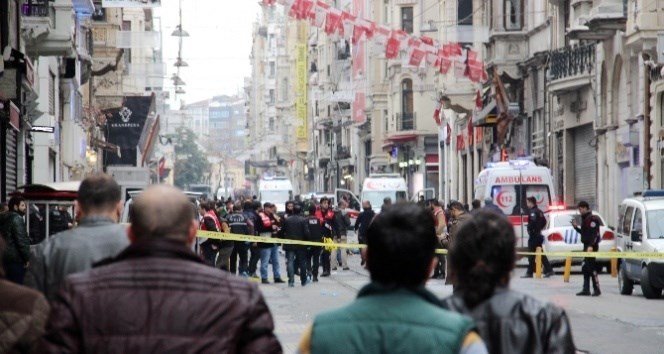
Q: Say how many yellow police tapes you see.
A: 1